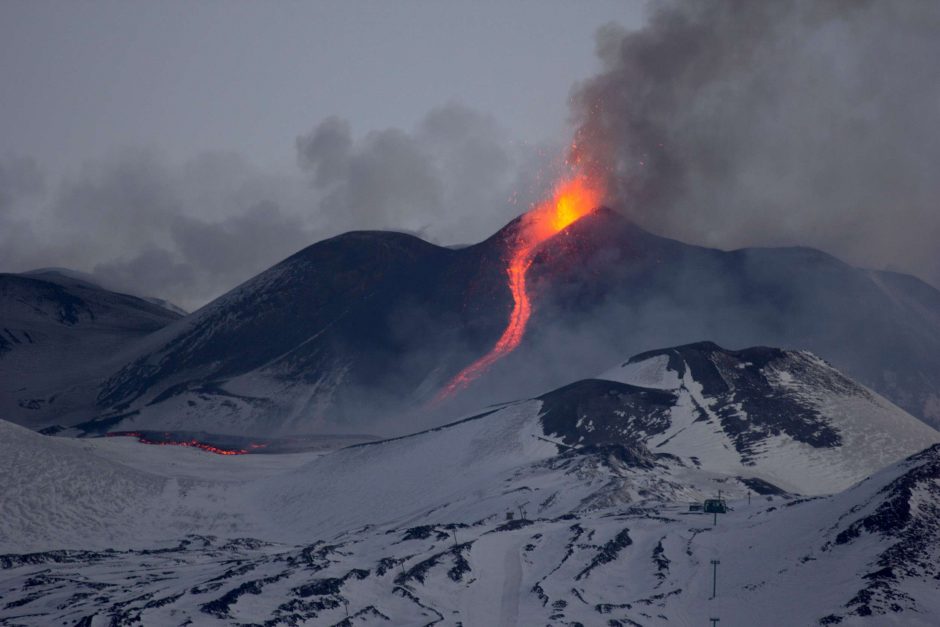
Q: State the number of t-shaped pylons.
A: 2